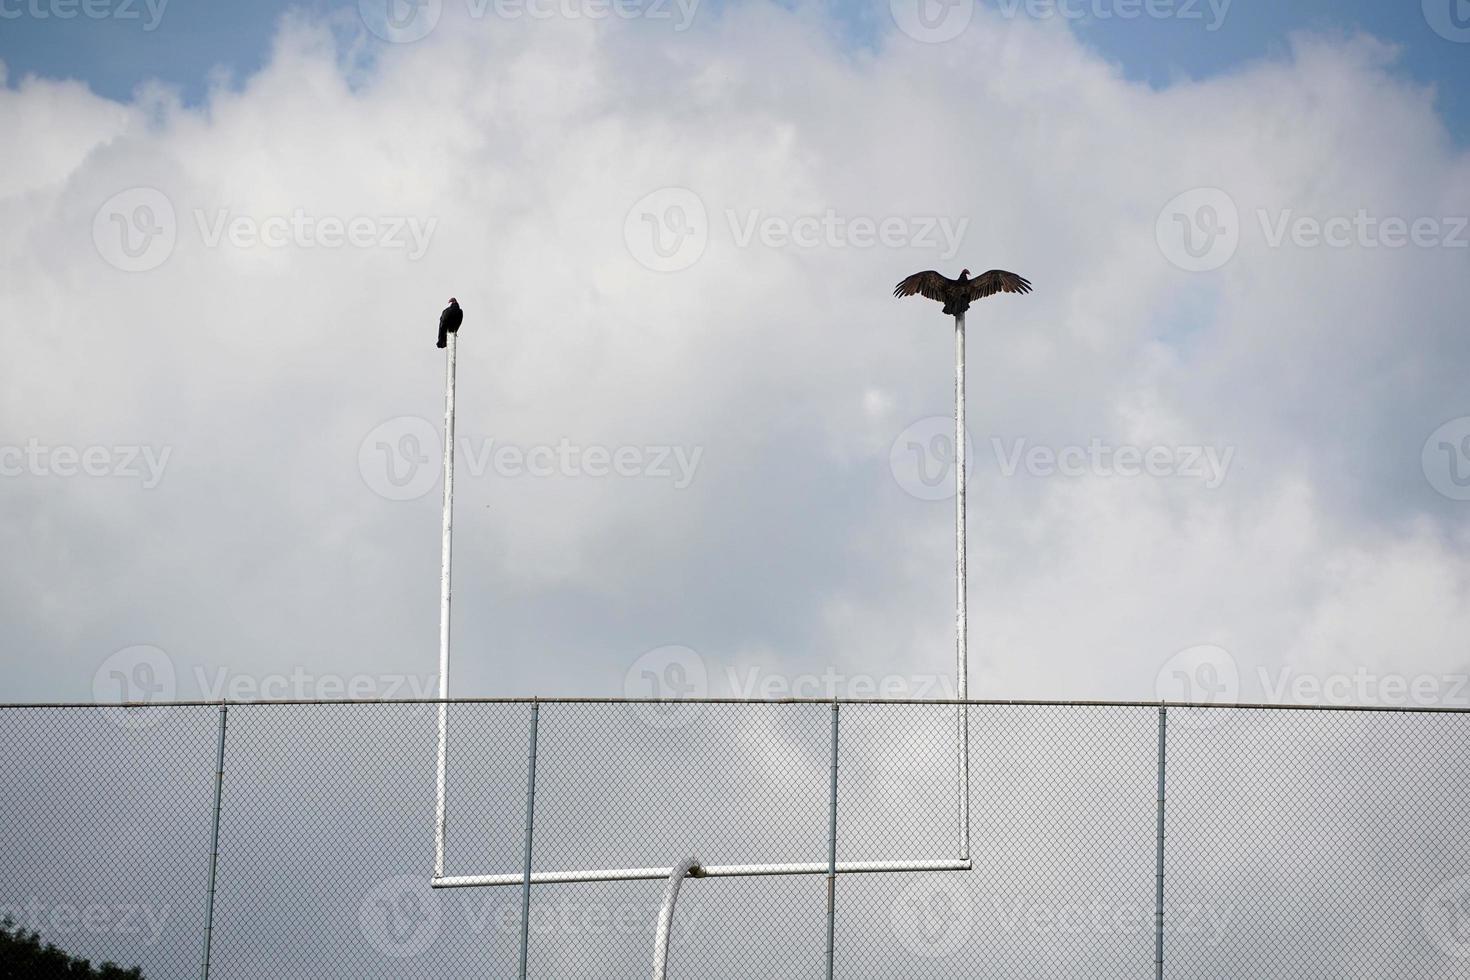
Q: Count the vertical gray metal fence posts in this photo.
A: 4